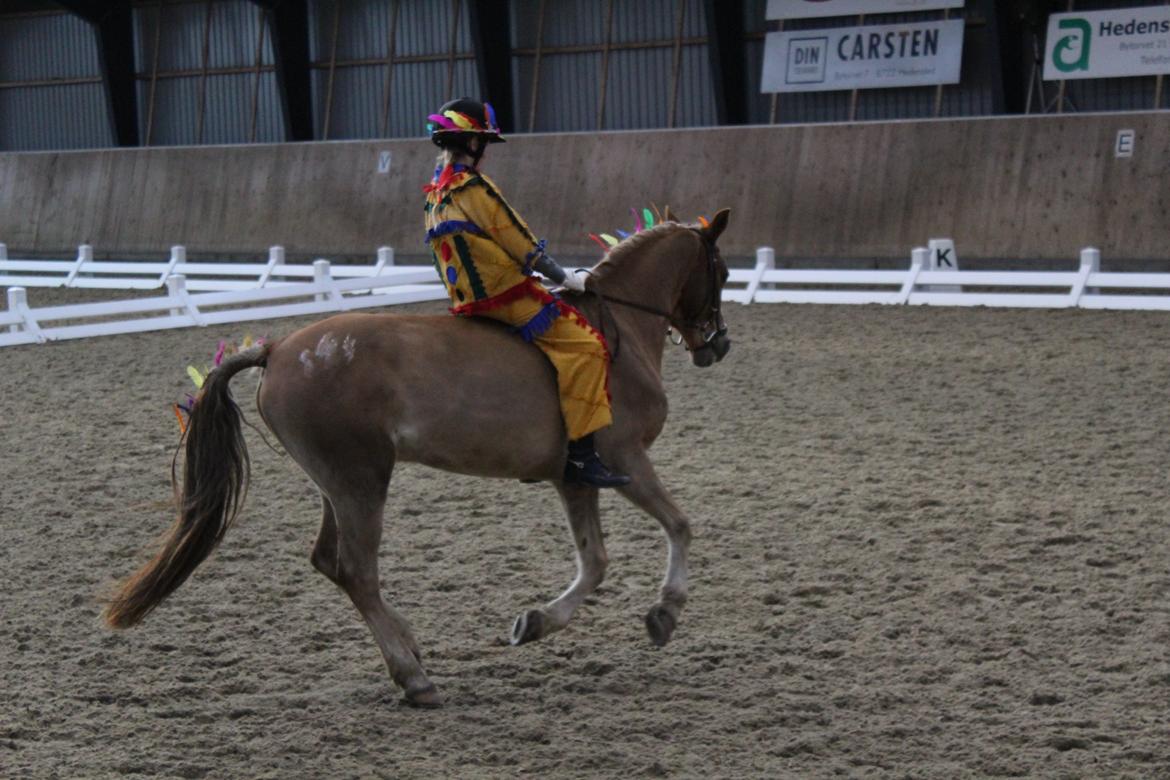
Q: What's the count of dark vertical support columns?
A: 5